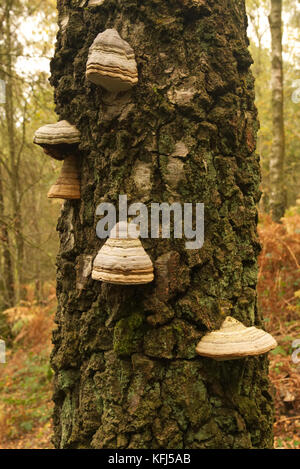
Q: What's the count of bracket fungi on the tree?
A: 5